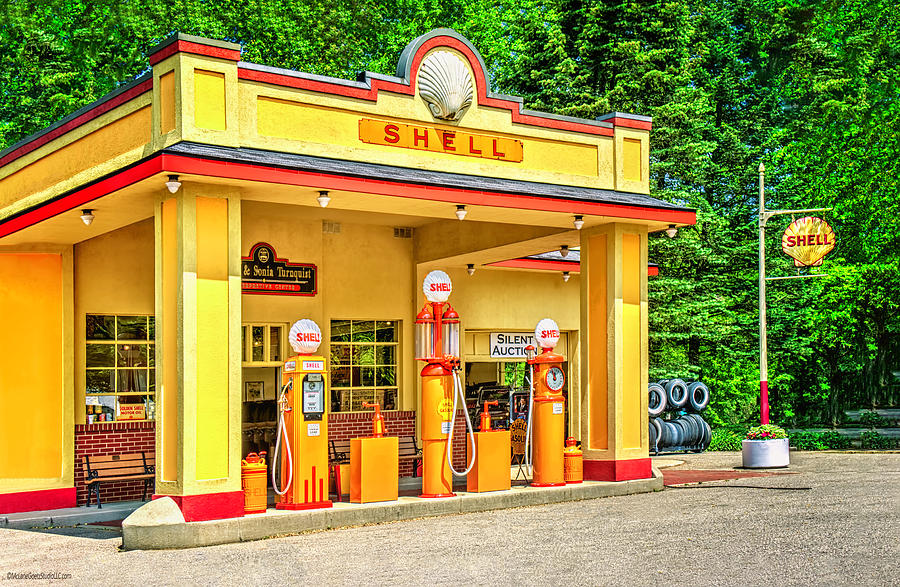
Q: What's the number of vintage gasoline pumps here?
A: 3